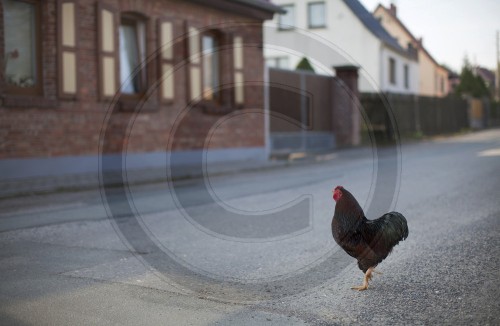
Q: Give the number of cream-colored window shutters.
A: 5